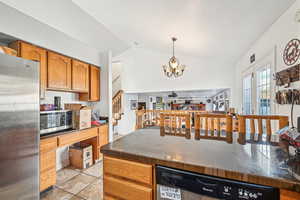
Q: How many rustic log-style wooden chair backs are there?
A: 3